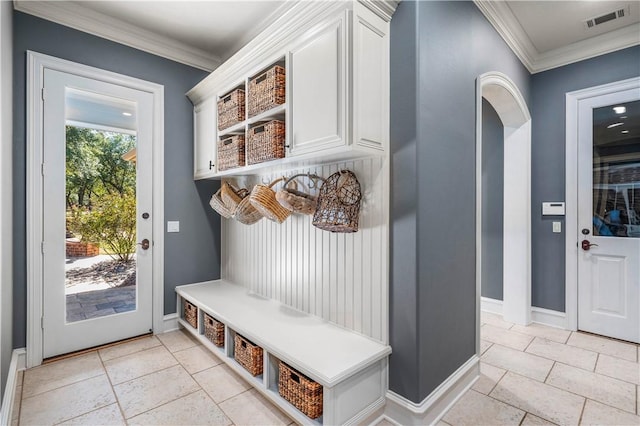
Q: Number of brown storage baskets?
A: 8